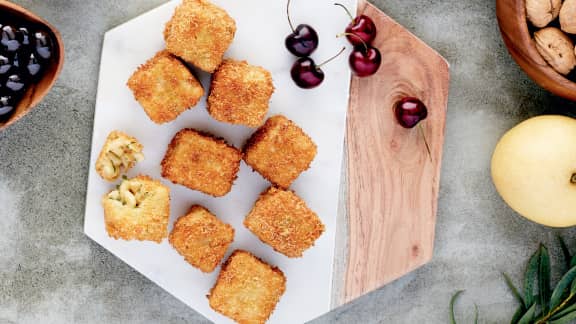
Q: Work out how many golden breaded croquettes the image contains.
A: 9